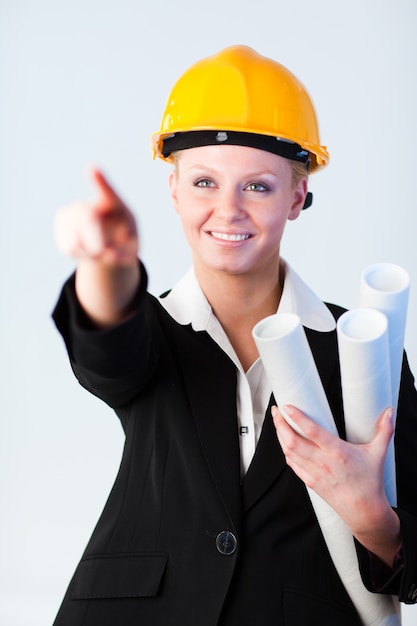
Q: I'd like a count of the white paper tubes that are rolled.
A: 3